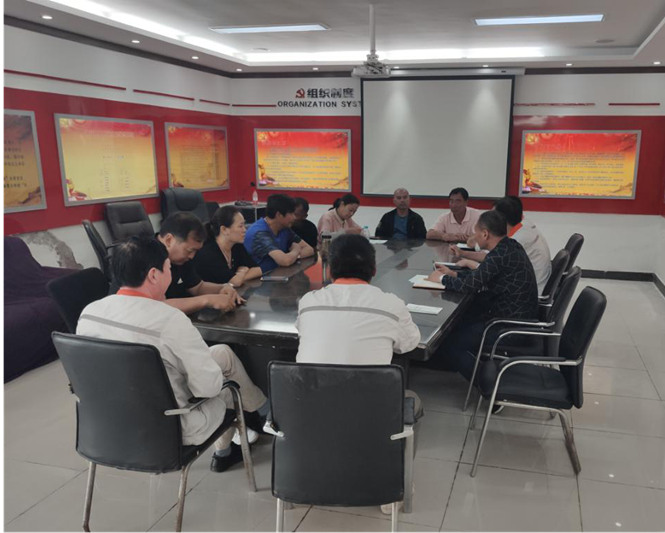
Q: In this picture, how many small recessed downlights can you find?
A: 9